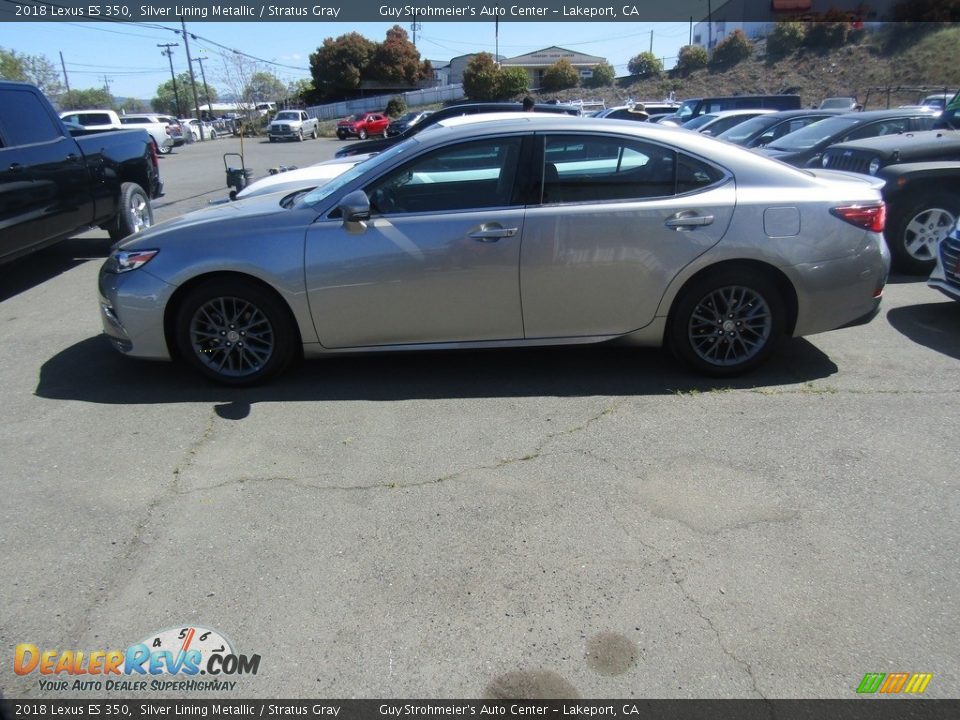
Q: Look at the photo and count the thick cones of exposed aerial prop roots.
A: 0